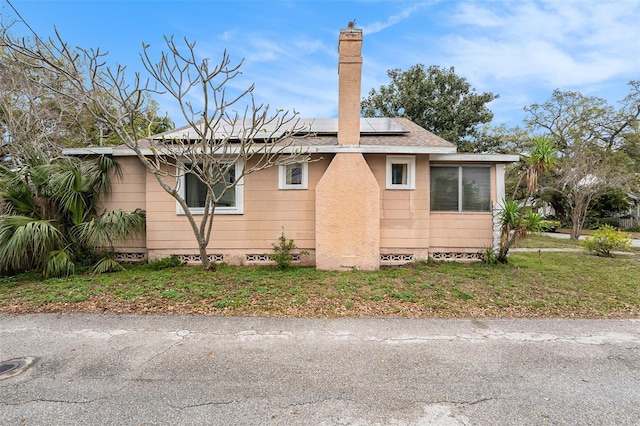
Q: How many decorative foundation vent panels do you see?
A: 5